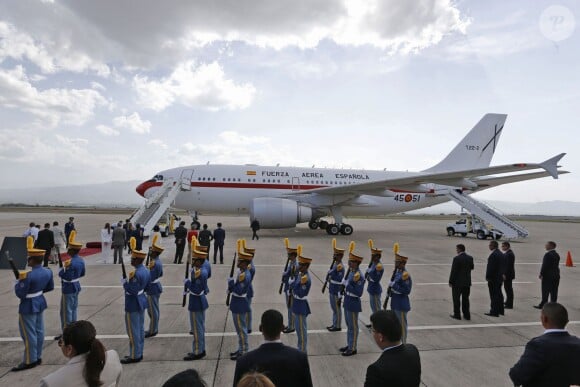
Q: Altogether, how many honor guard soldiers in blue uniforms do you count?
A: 14